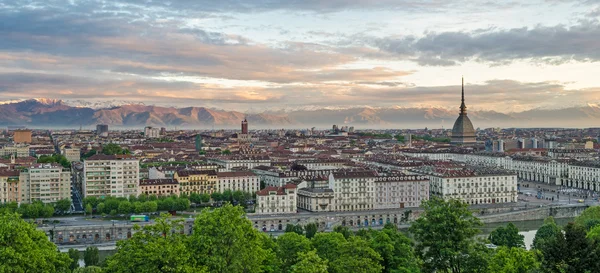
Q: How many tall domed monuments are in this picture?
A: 1